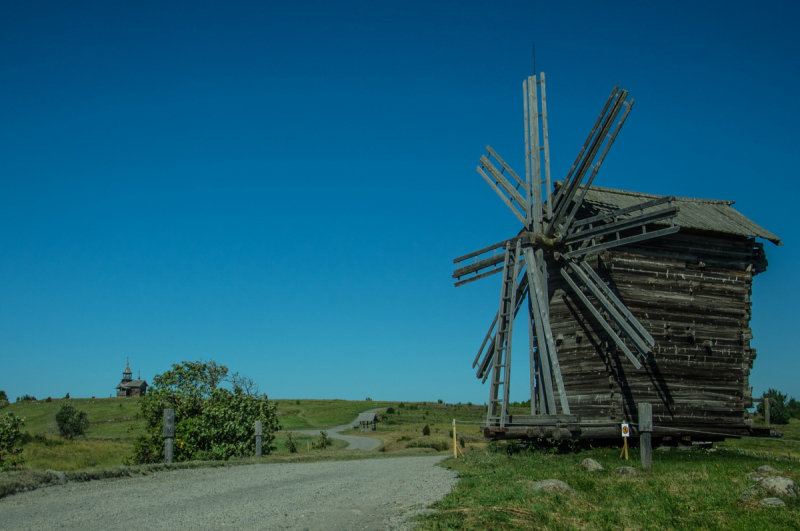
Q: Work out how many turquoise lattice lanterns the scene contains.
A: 0